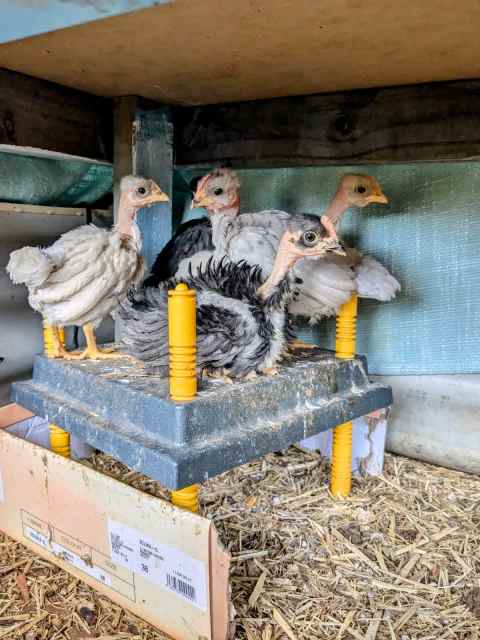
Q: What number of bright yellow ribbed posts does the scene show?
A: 3